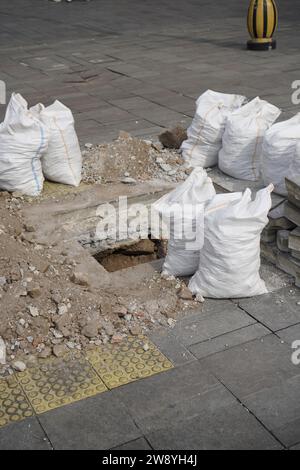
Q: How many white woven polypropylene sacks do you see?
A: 7